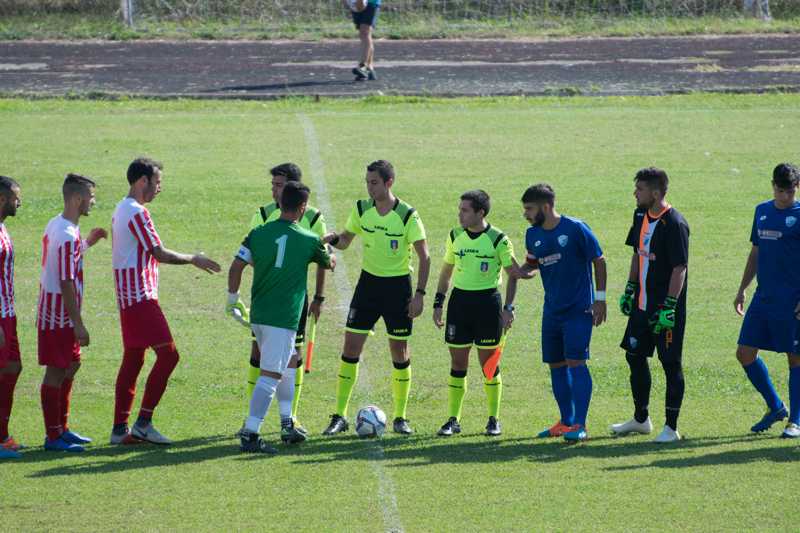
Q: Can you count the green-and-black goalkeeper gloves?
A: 2